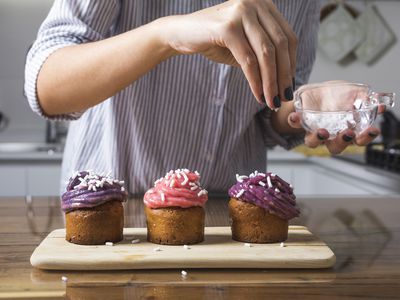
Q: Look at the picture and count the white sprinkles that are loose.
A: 8